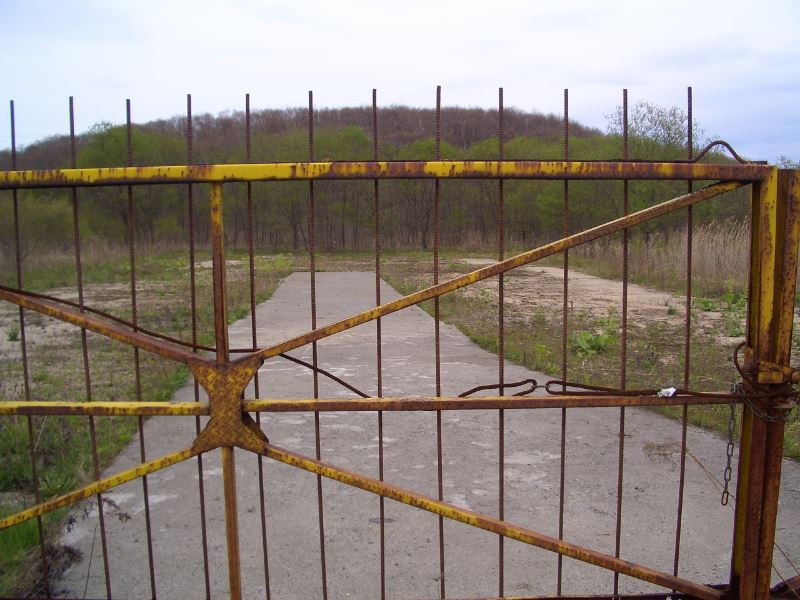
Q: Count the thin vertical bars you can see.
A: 12